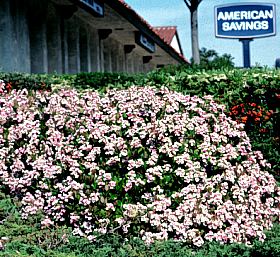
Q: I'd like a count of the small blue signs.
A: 2